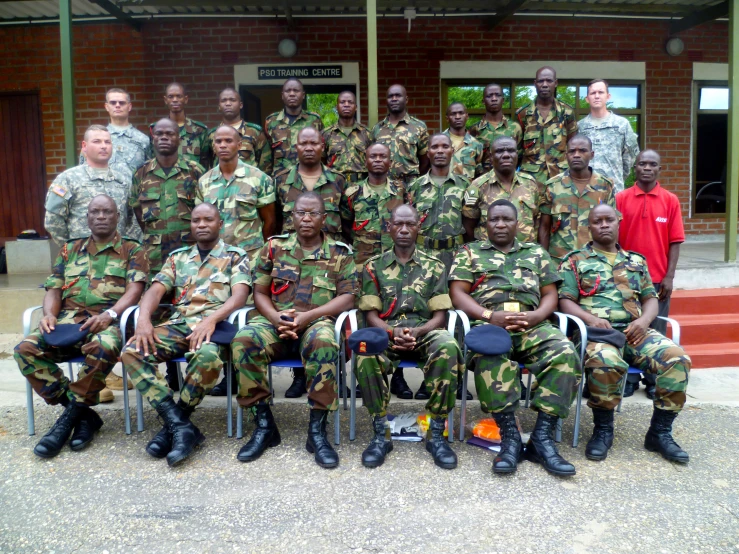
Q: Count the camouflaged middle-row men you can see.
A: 8